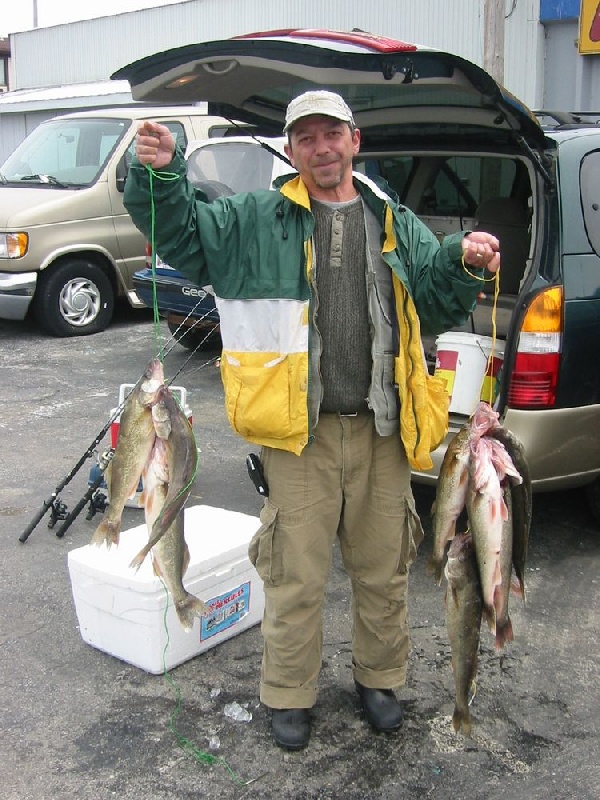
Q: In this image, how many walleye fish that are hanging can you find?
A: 8